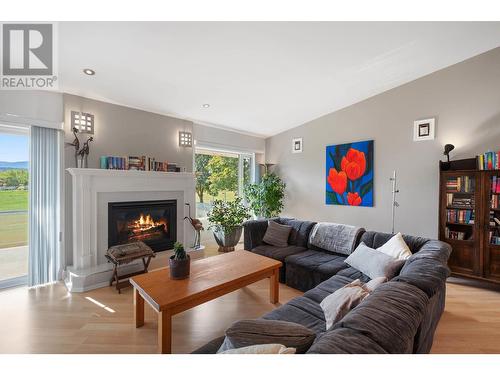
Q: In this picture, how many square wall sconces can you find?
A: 2